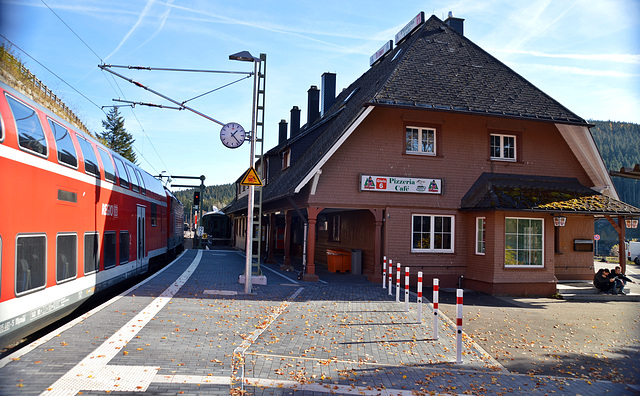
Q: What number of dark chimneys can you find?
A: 5